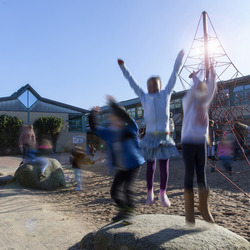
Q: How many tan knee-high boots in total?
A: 2